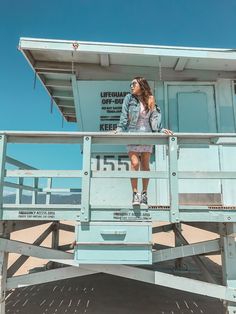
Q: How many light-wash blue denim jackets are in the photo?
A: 1